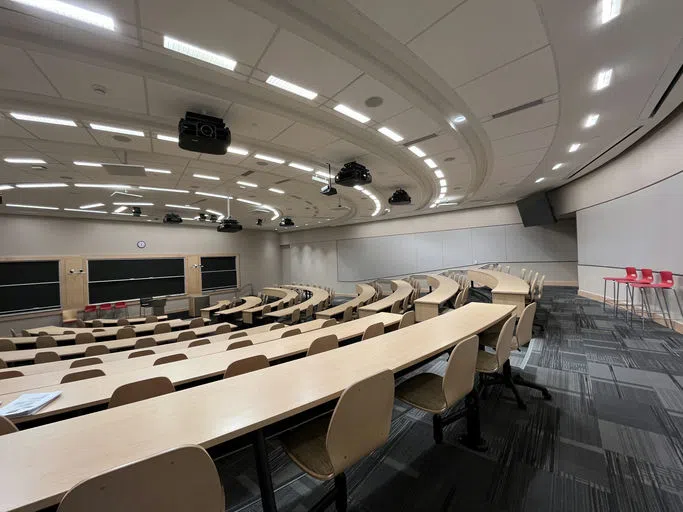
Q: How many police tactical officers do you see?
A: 0